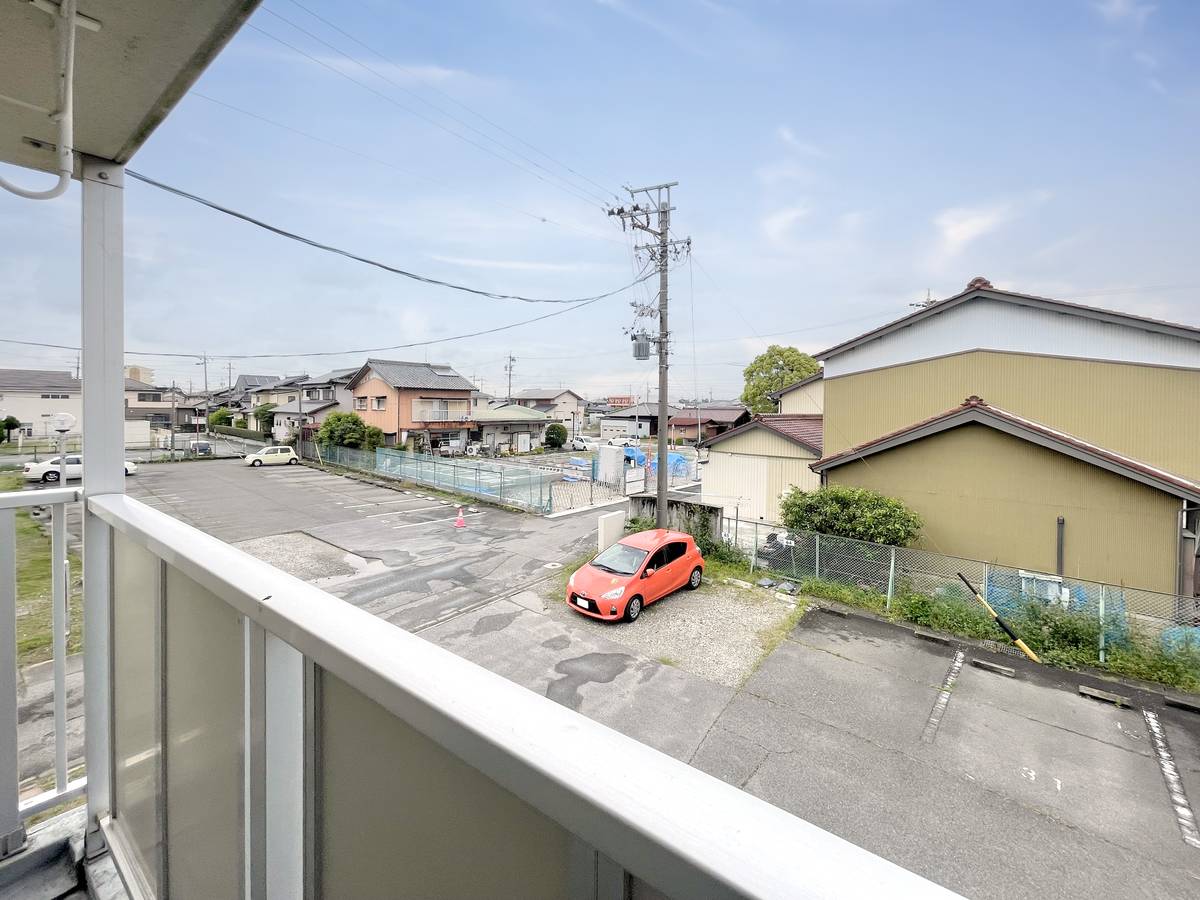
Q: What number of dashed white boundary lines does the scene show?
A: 2